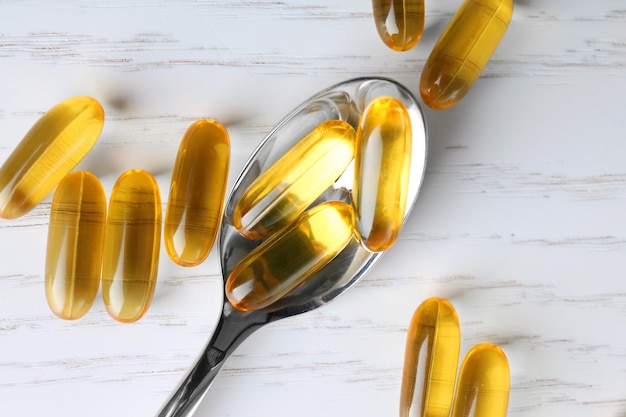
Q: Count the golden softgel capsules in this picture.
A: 11